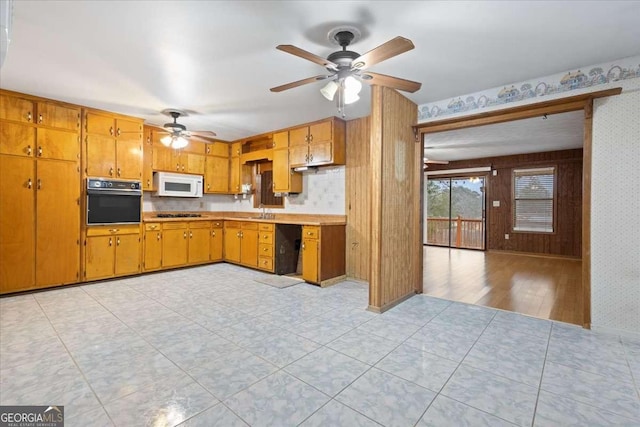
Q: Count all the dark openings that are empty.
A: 1